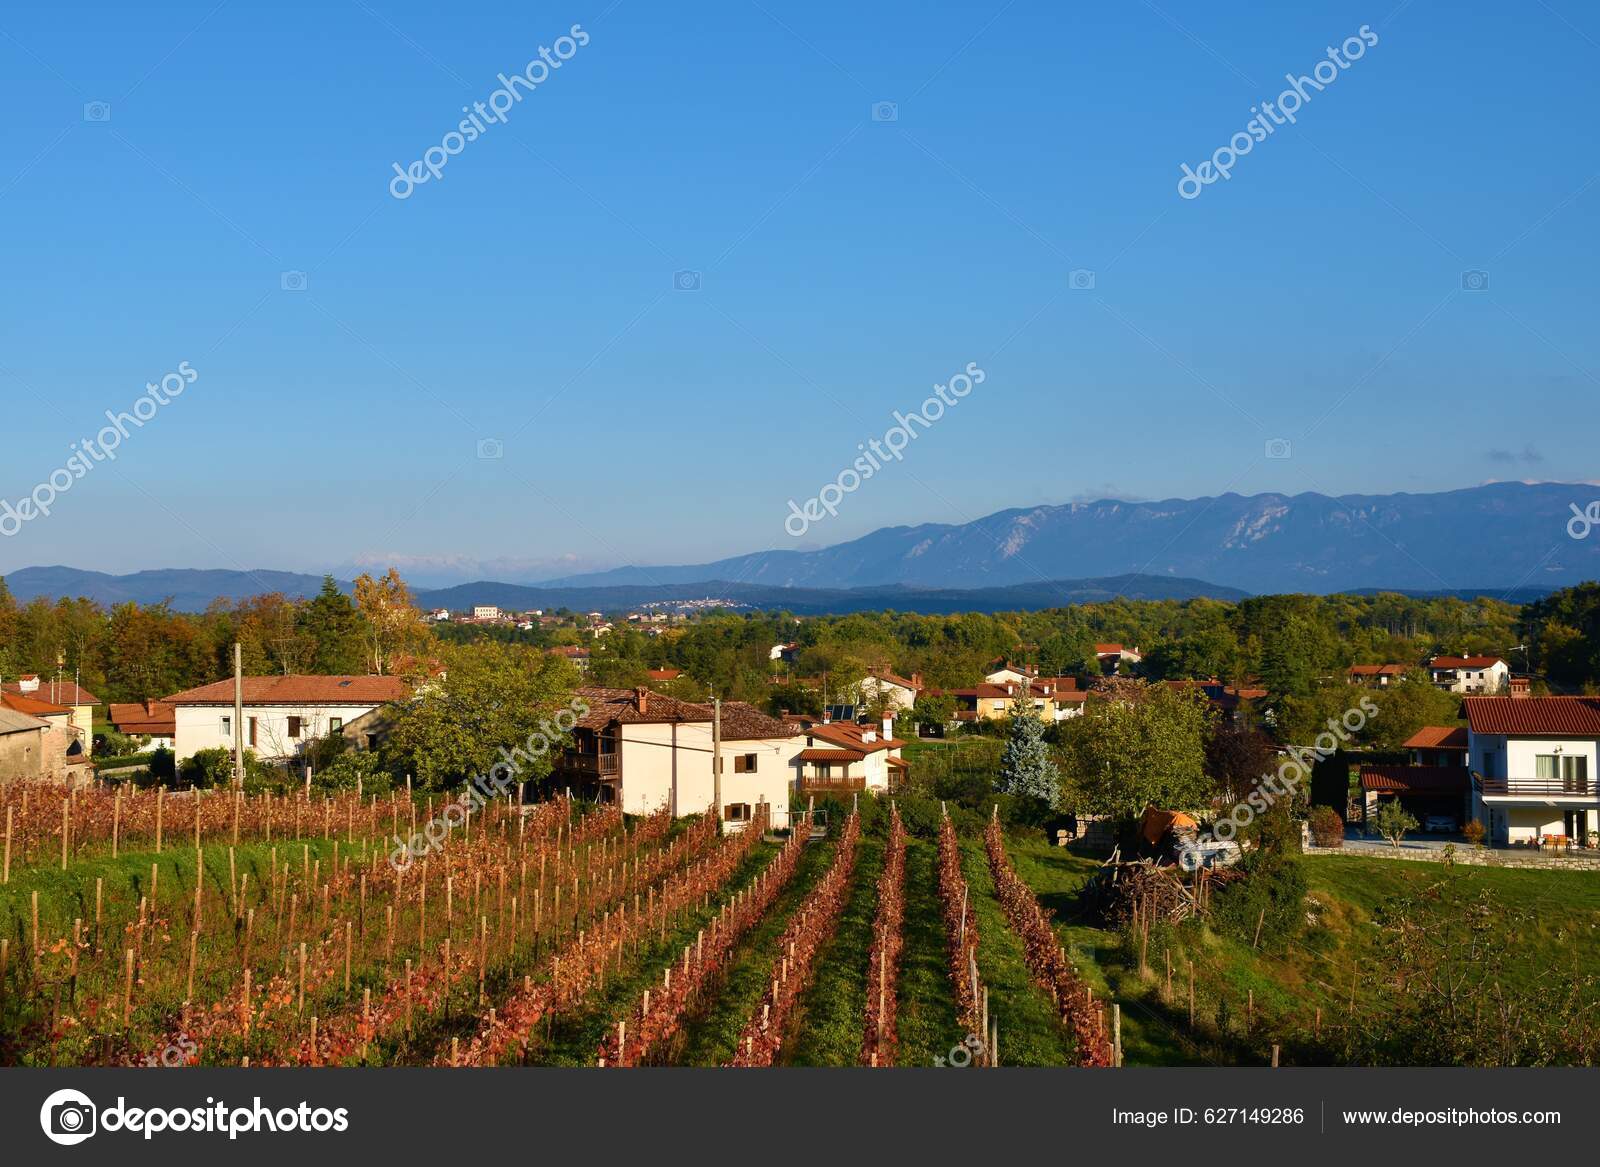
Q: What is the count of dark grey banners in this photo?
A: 1